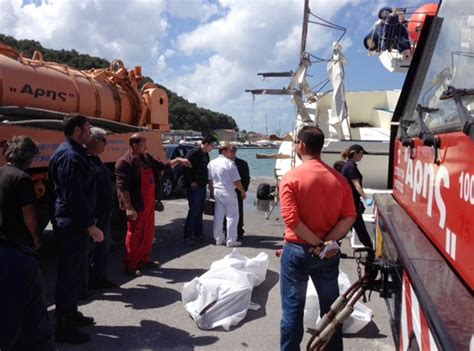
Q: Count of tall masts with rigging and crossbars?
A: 1